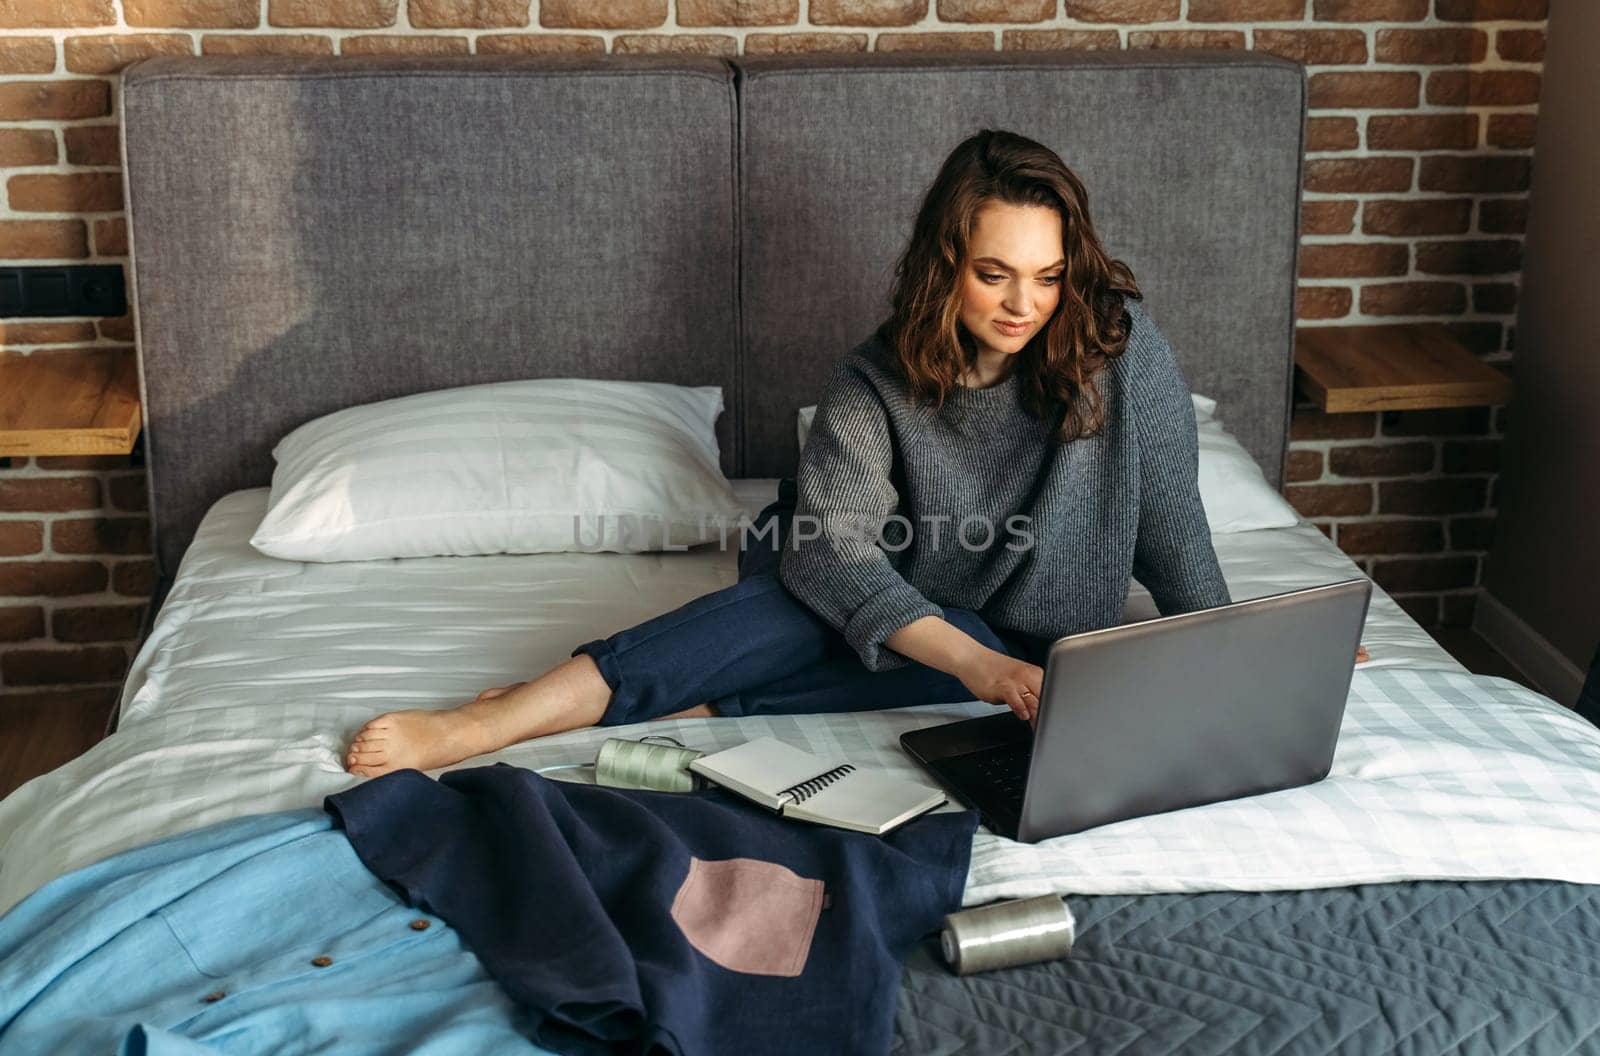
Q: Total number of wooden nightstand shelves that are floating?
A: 2